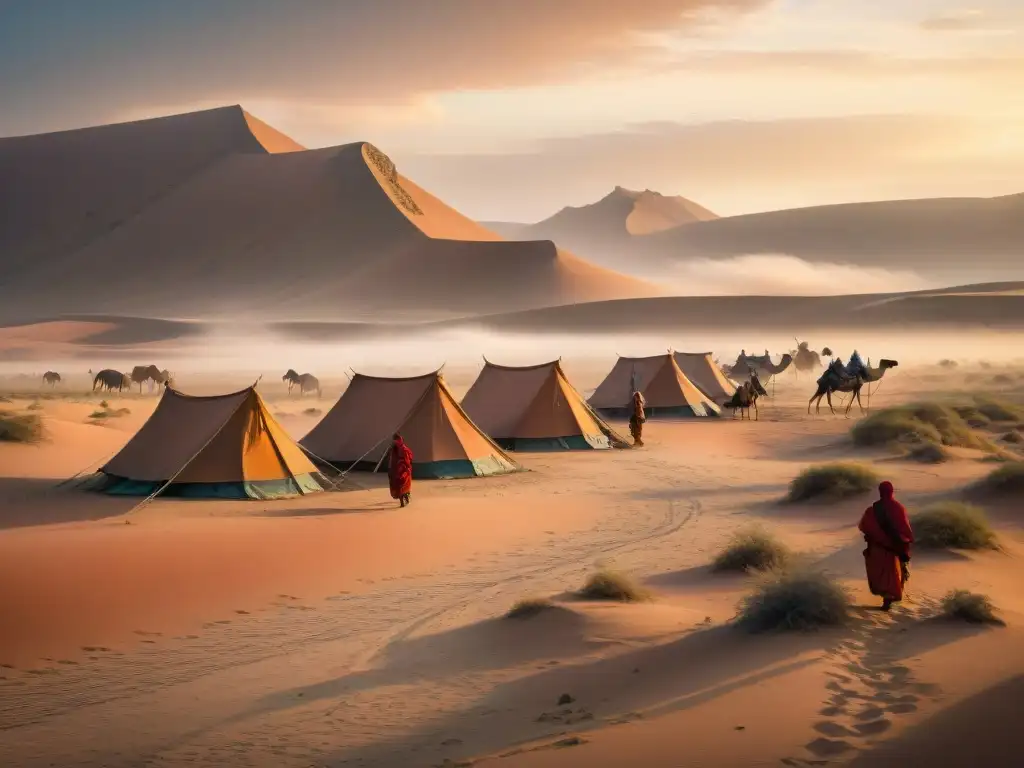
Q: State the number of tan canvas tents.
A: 5